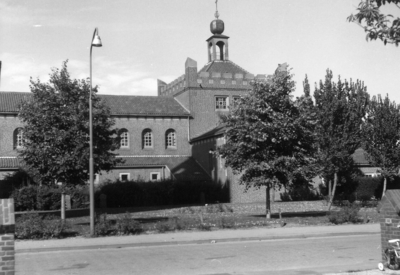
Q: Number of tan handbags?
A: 0